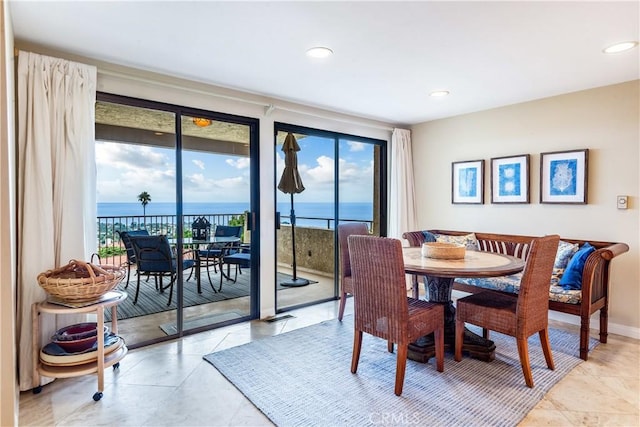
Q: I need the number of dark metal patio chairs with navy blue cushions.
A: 4